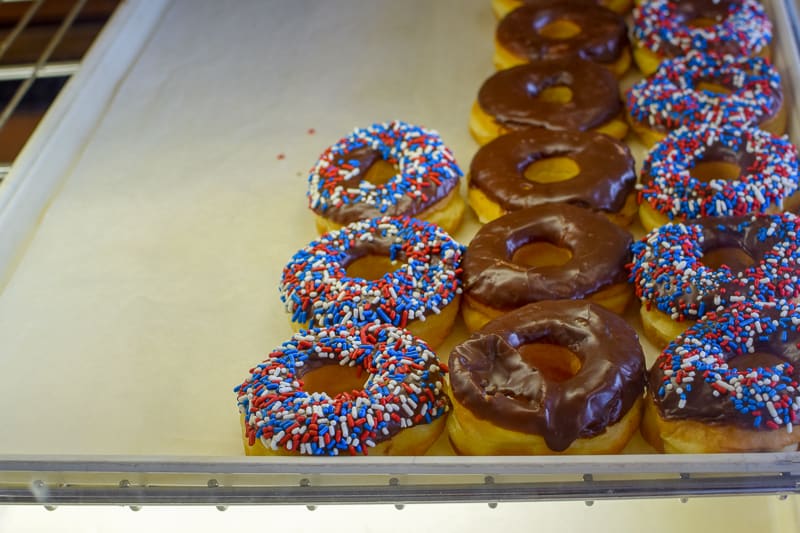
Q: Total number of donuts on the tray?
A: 14